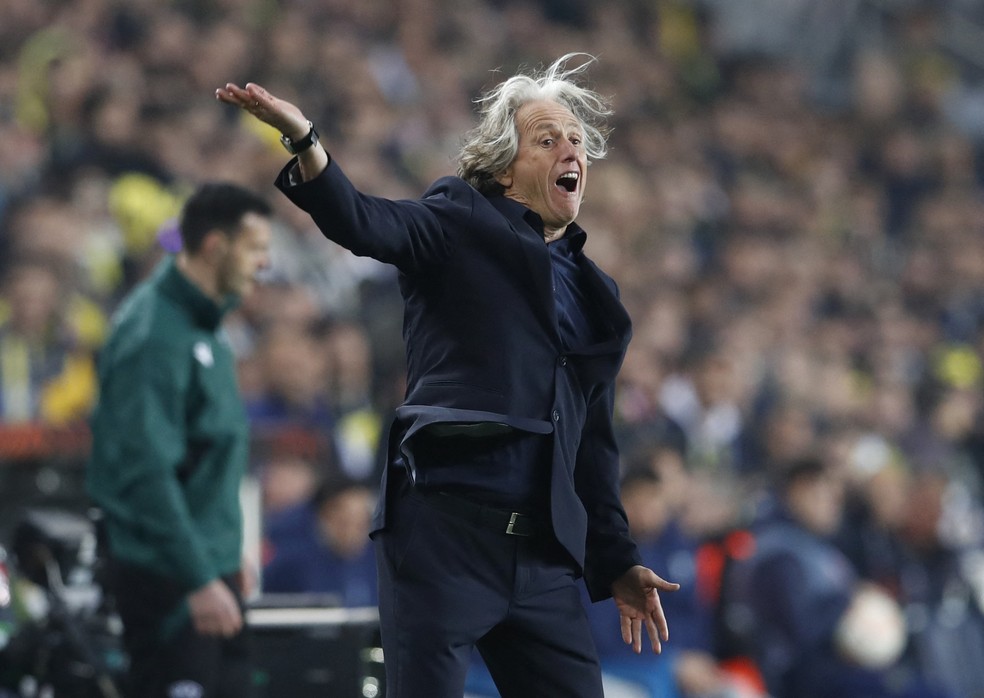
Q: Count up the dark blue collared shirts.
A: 1